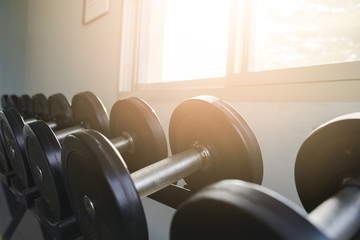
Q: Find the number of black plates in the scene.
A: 14